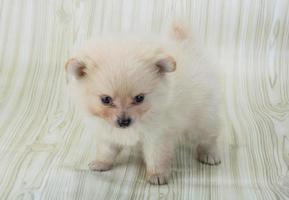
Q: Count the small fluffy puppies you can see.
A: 1